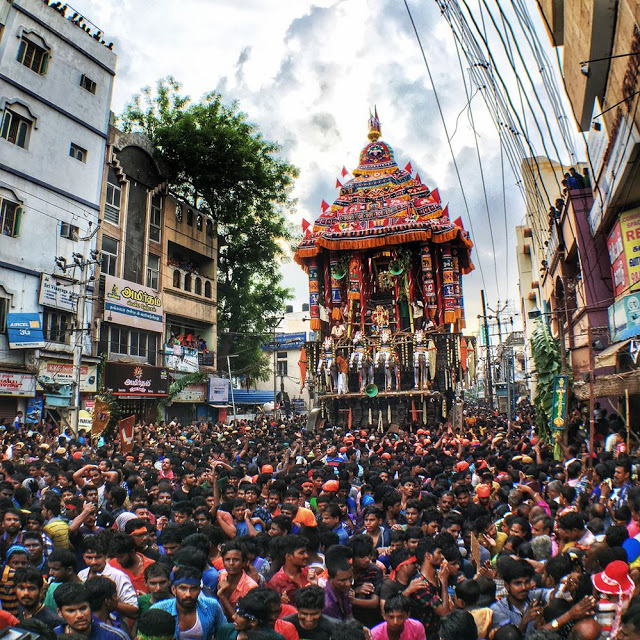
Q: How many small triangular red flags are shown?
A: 10